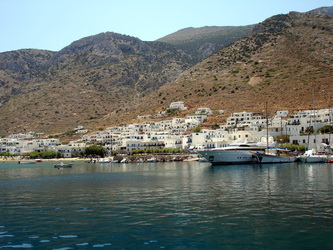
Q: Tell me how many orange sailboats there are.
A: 0